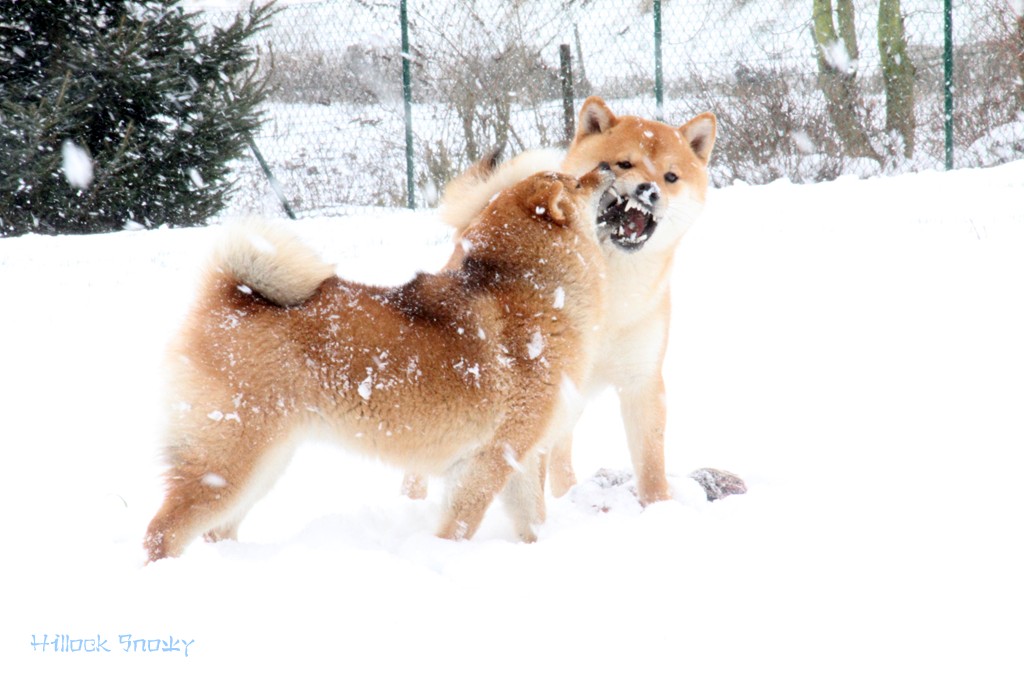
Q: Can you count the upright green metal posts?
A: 3